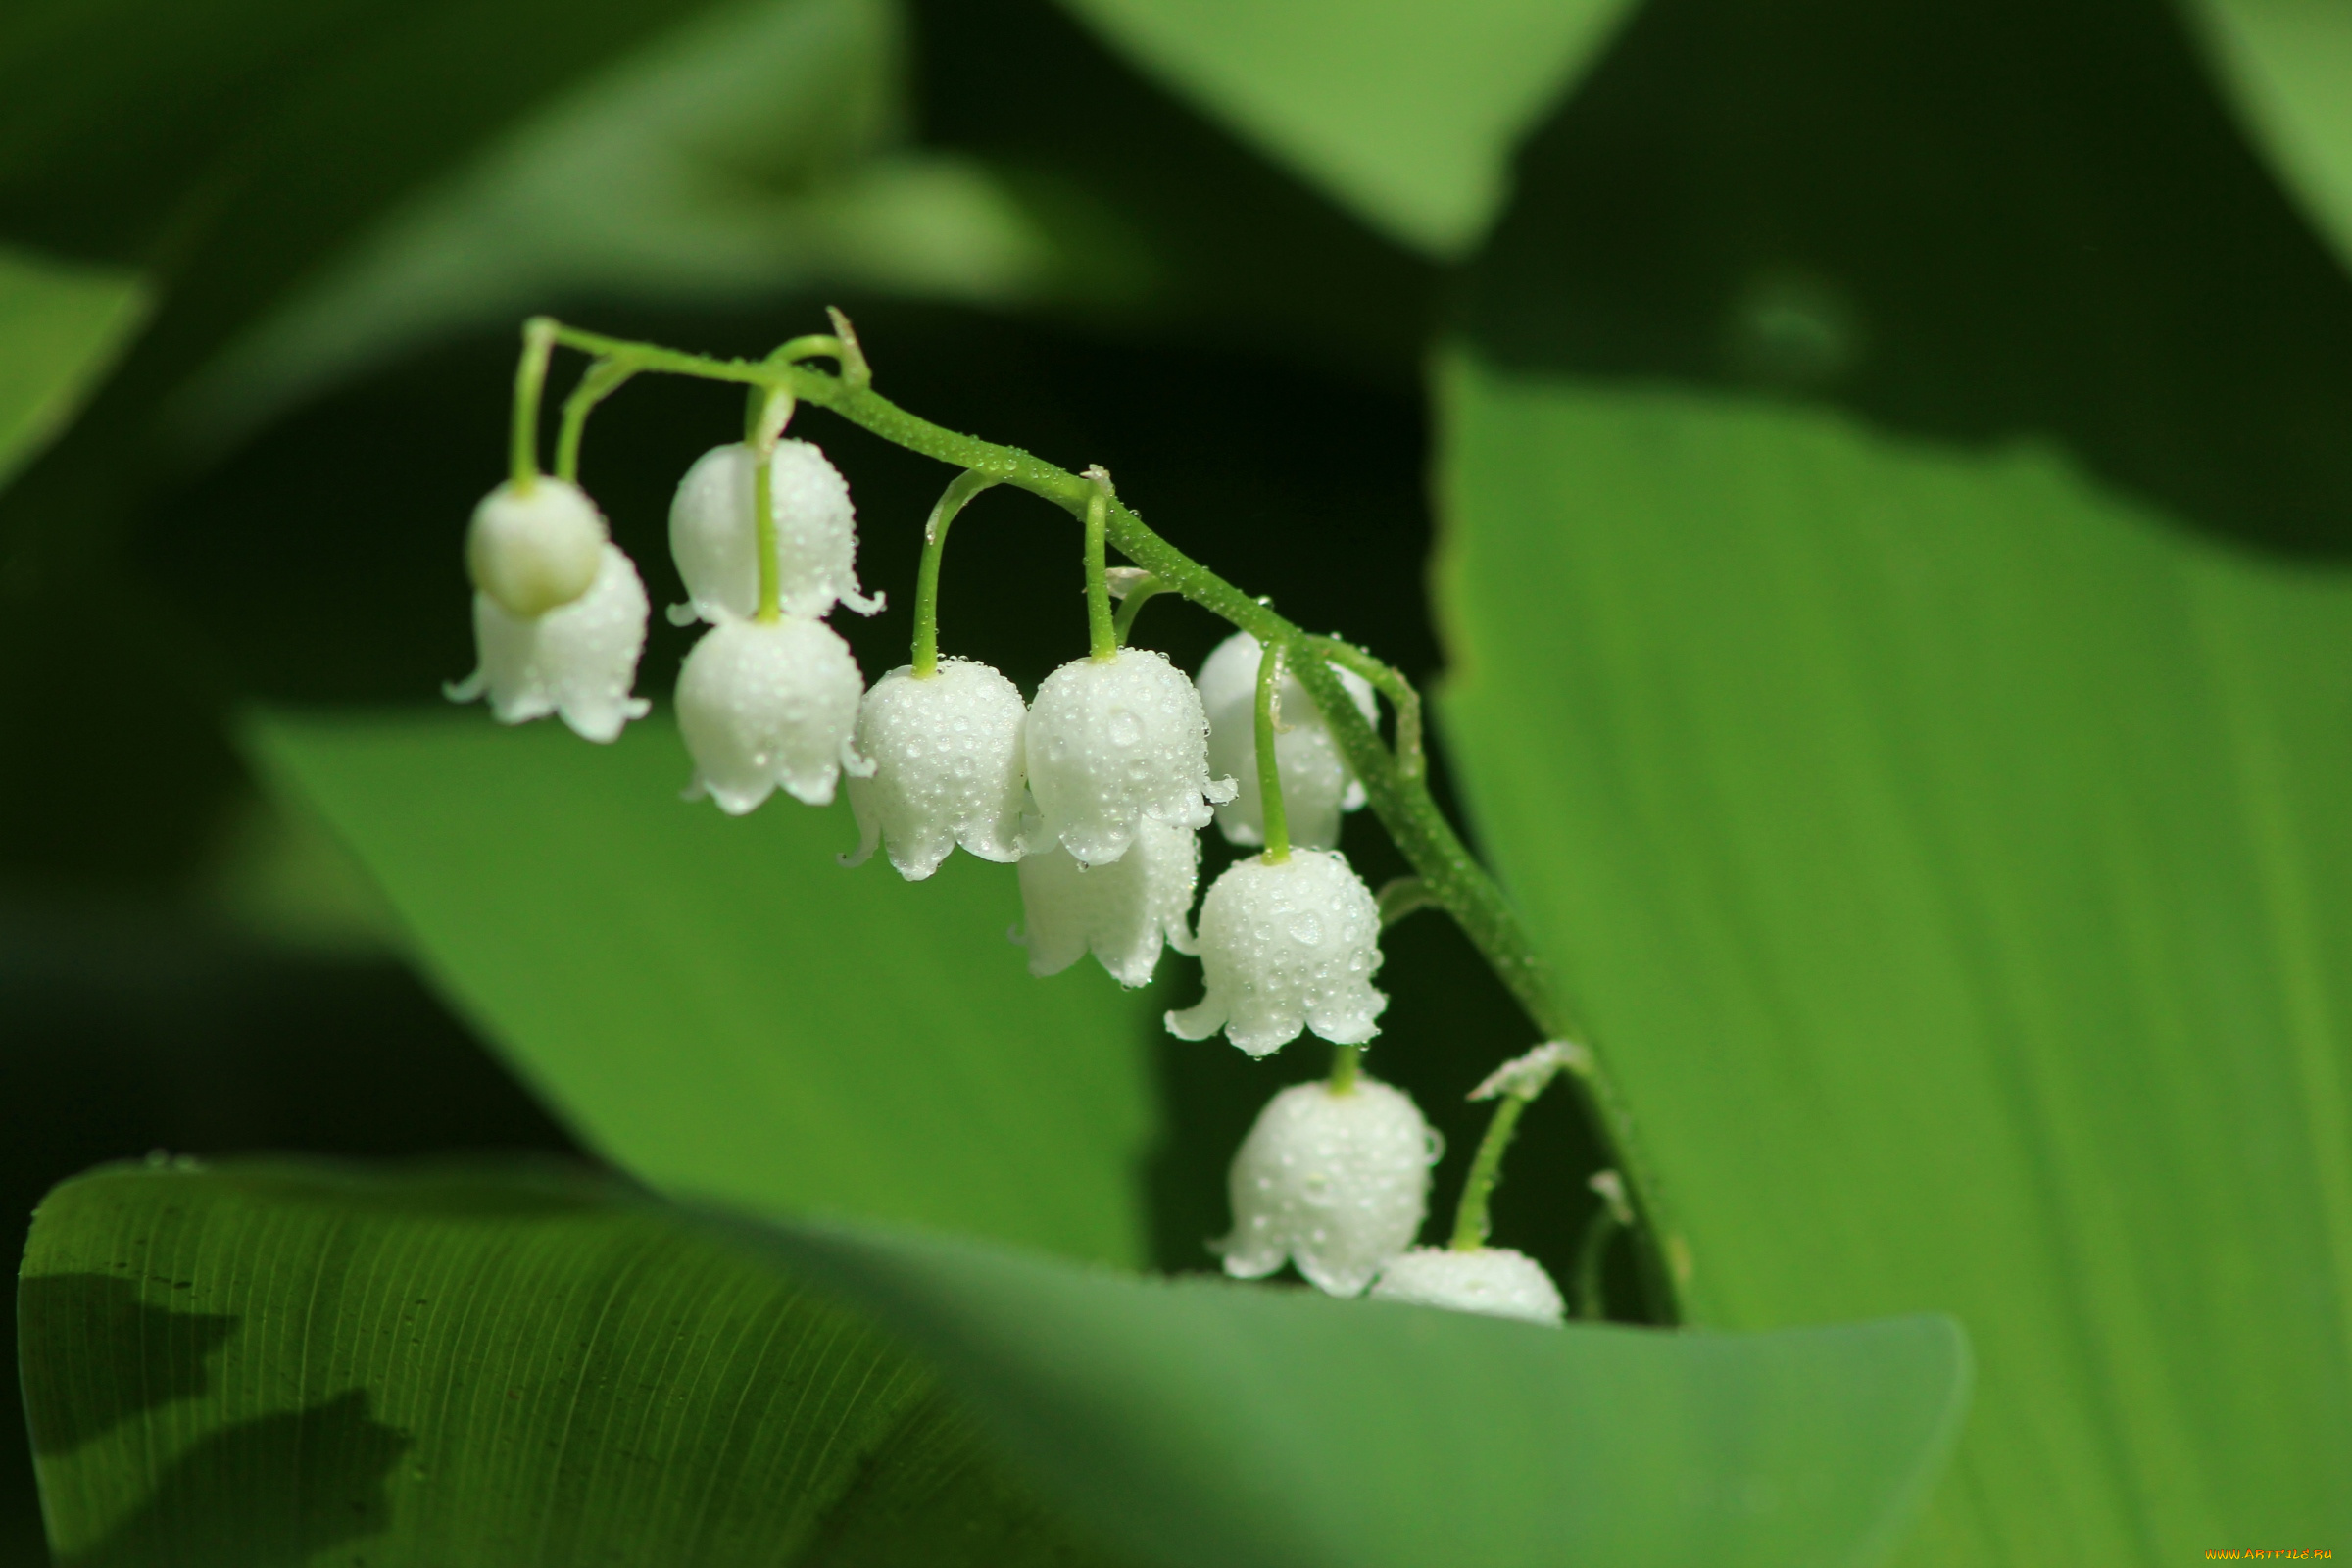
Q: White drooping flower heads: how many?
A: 11